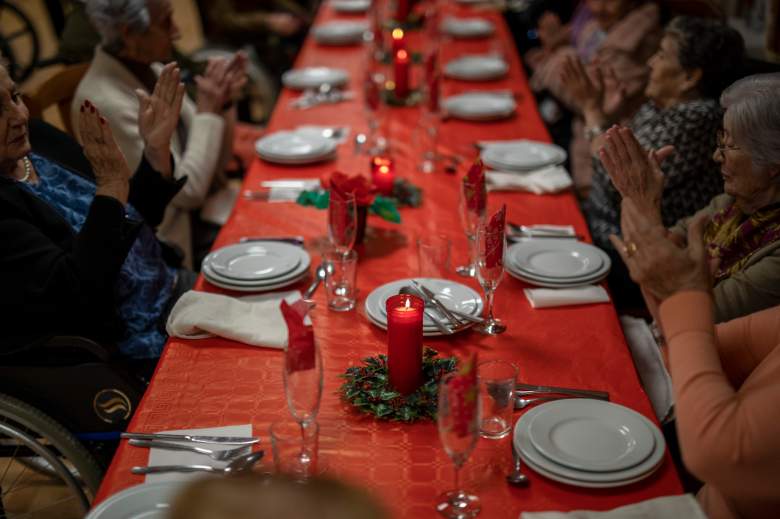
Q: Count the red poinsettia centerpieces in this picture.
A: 1